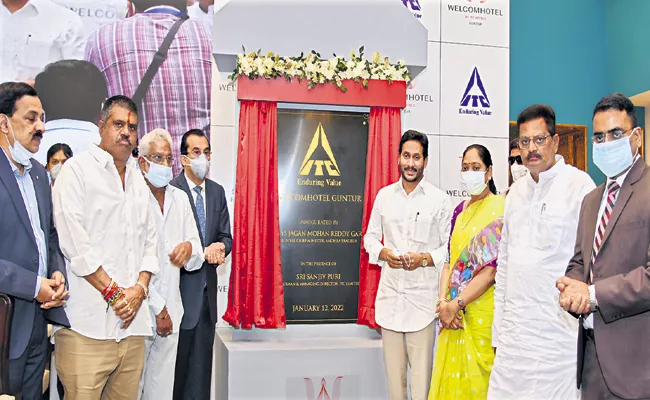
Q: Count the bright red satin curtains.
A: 2